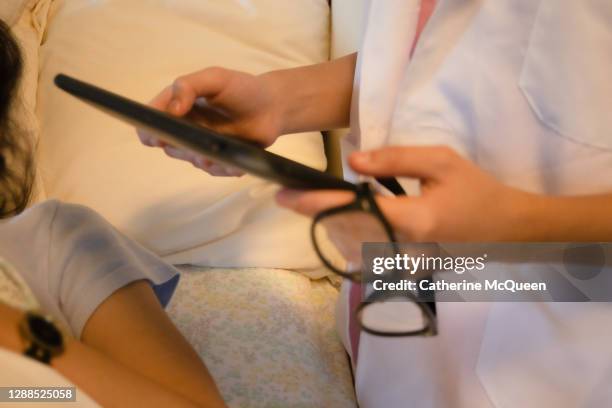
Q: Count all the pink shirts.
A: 1